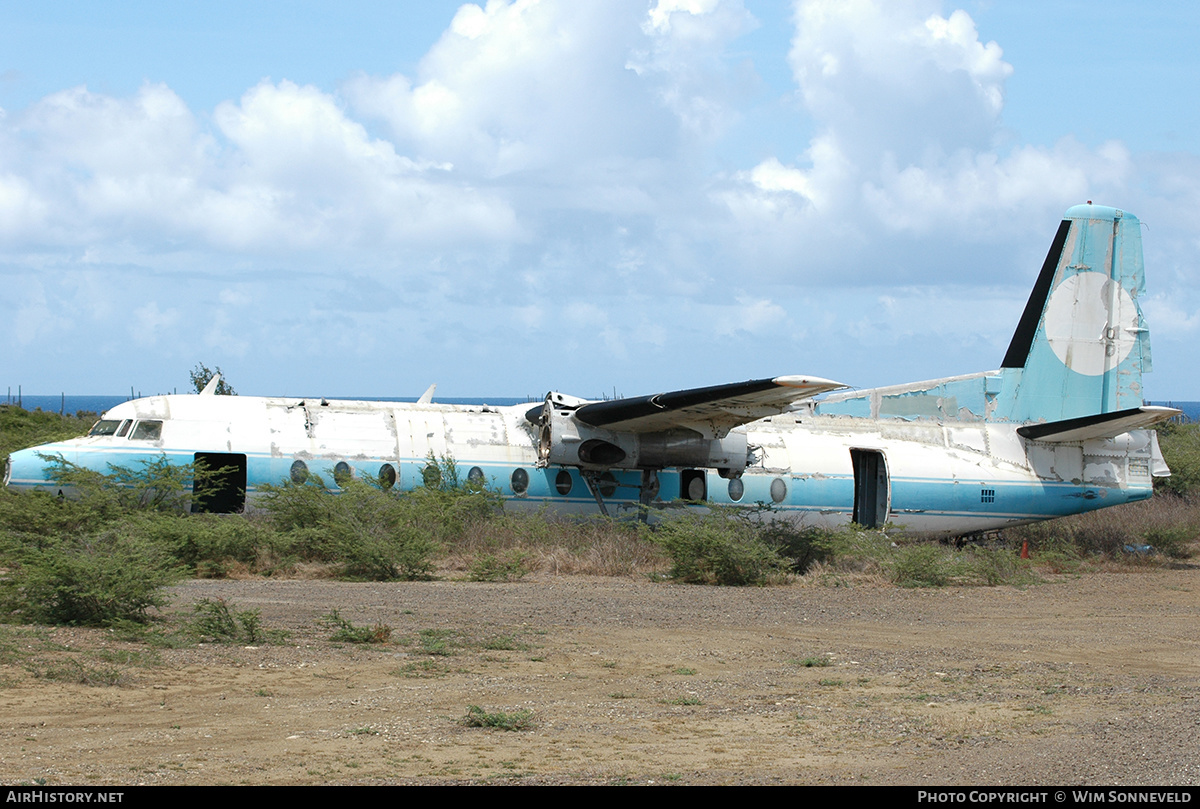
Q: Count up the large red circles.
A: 0